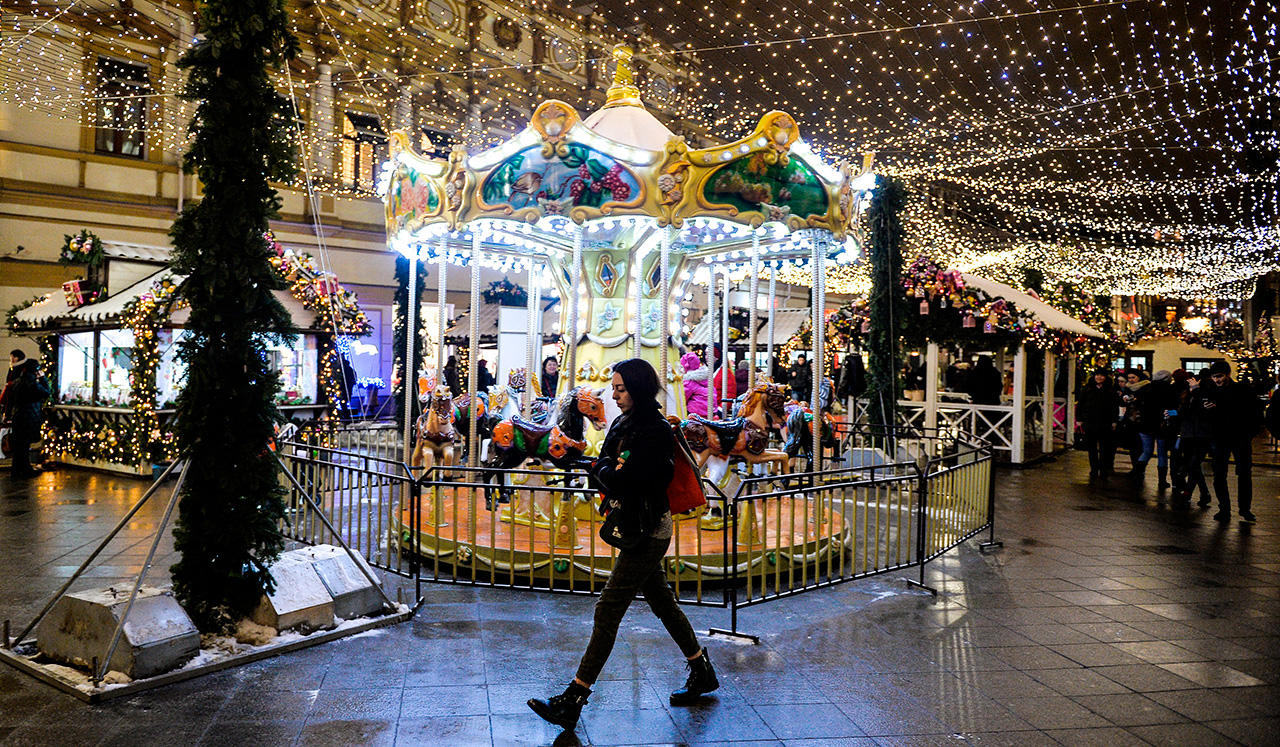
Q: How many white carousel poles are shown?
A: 14